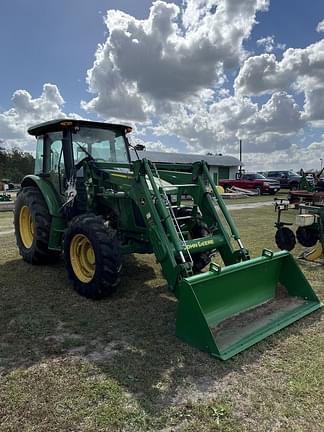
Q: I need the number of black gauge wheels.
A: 2